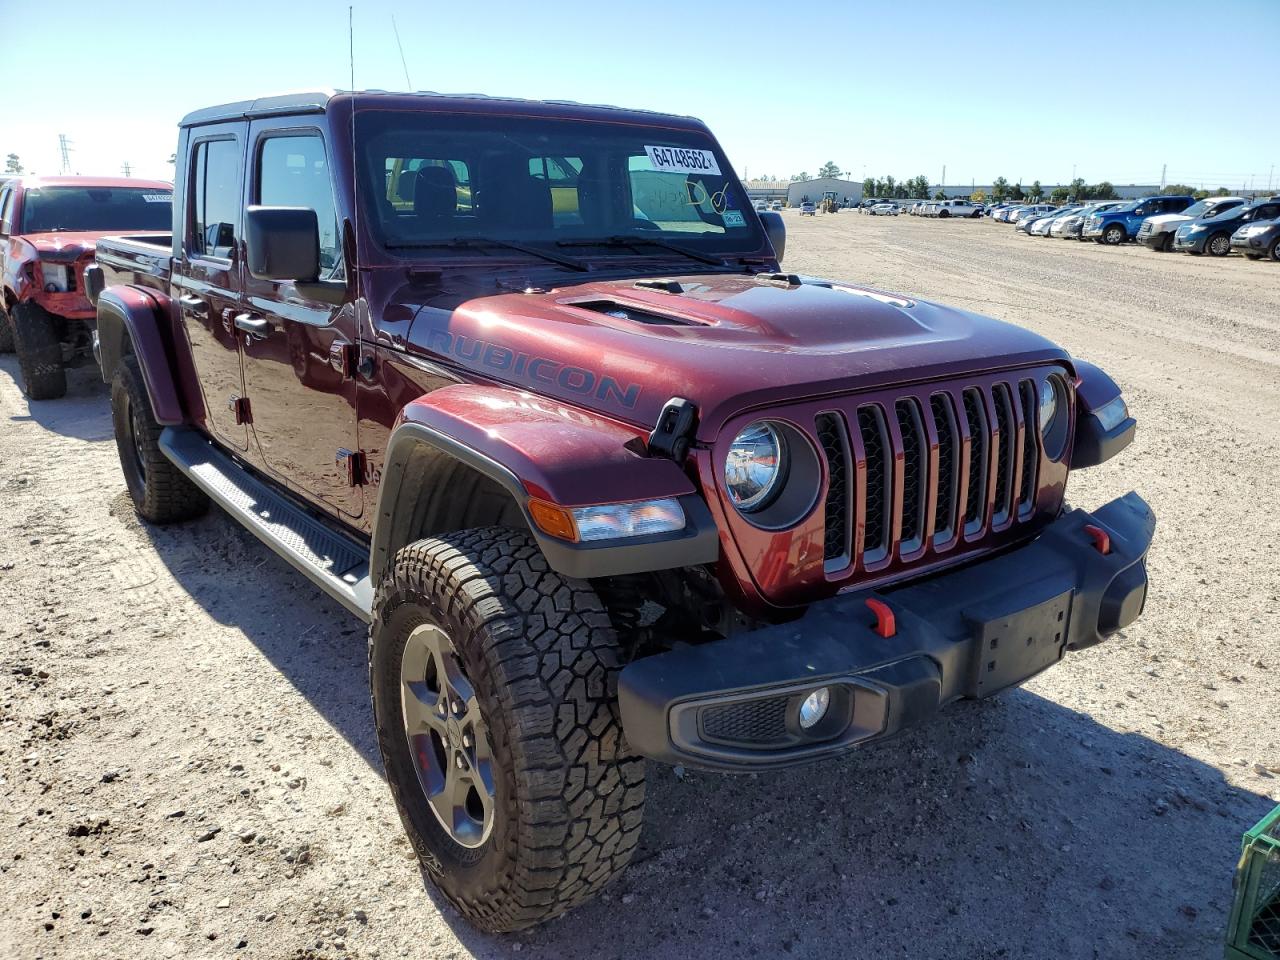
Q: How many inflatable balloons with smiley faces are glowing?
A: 0